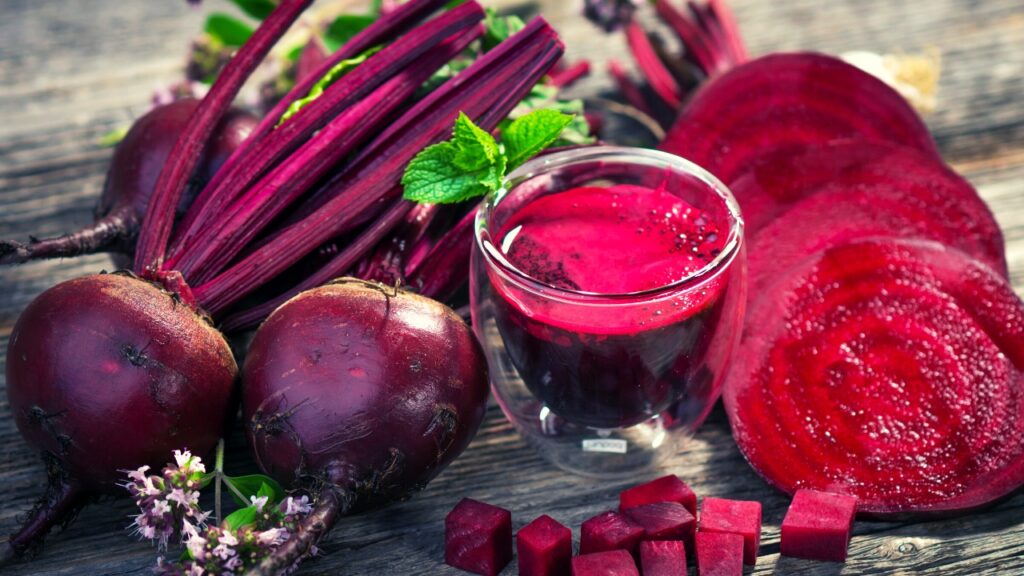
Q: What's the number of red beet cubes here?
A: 10